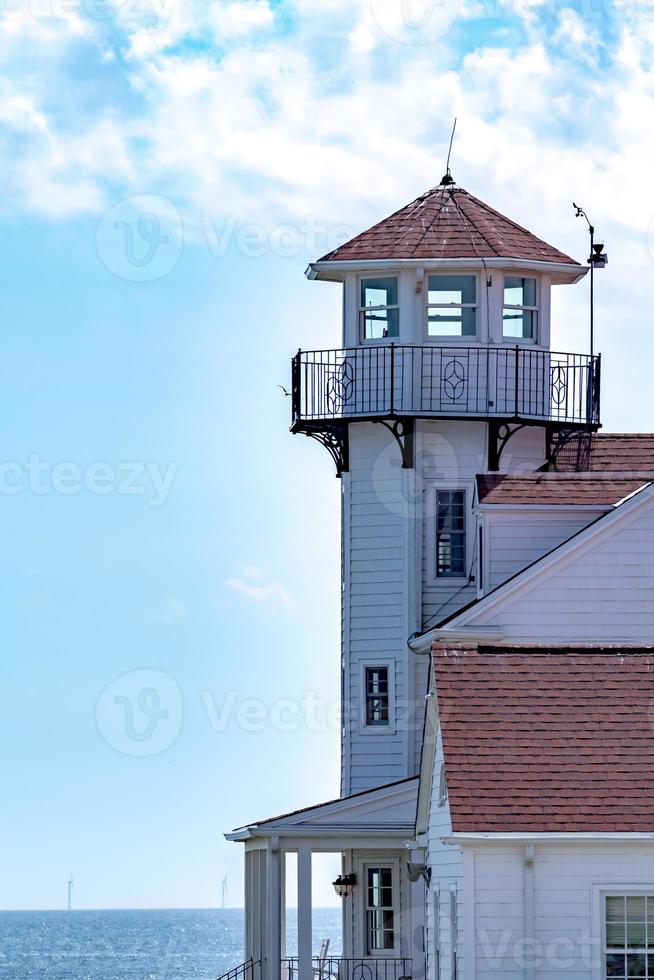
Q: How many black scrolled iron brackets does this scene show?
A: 4